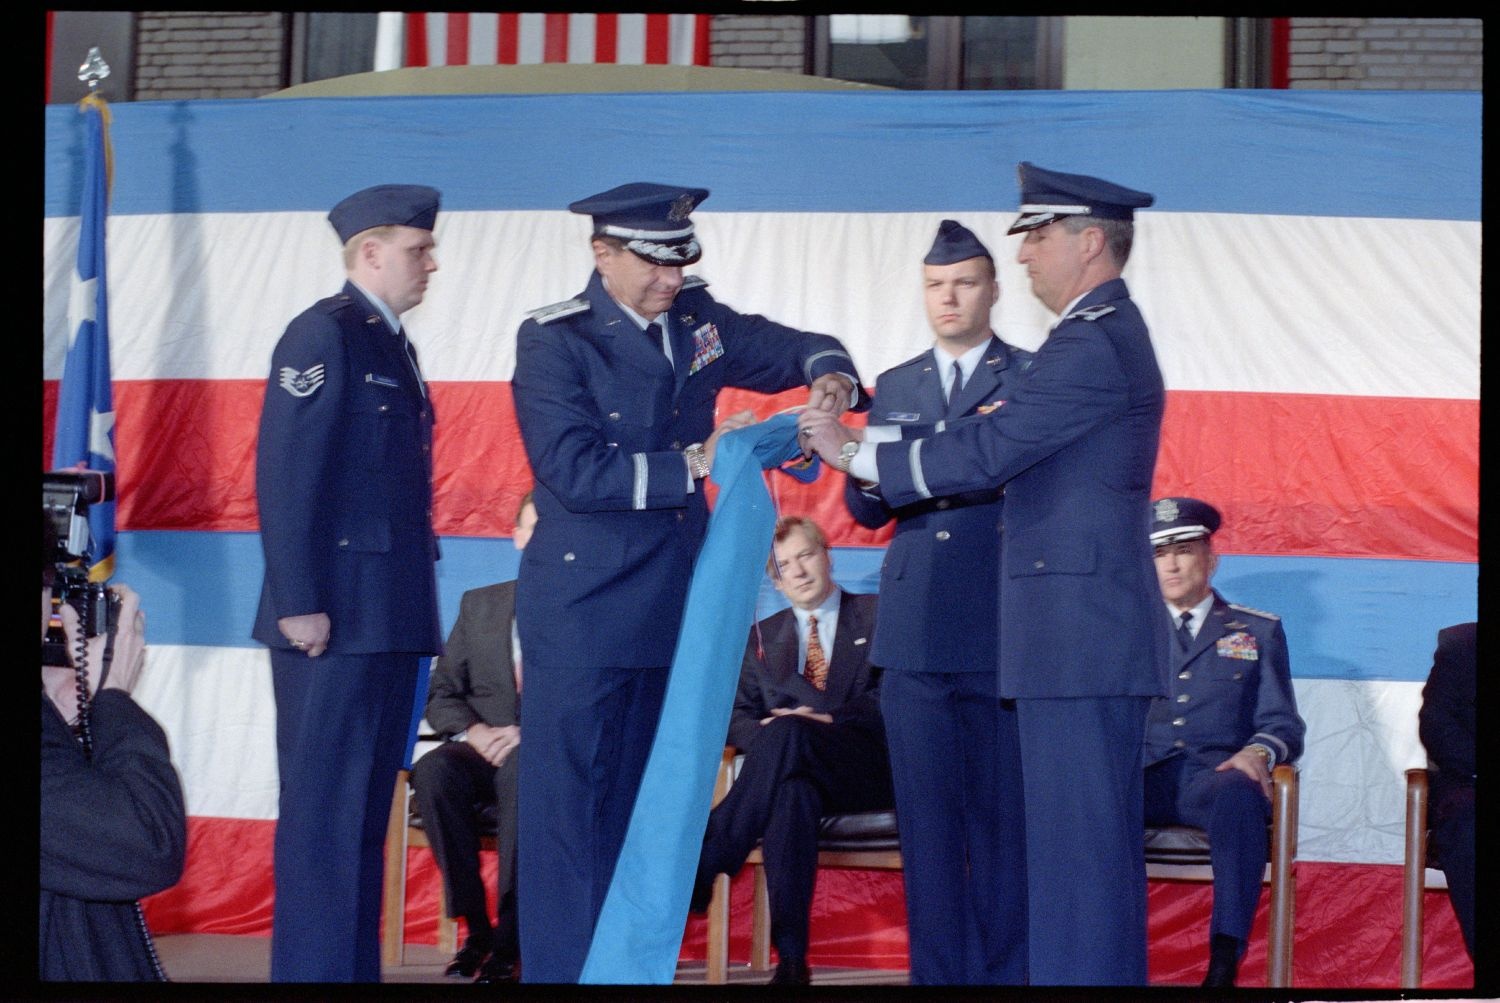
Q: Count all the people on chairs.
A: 4